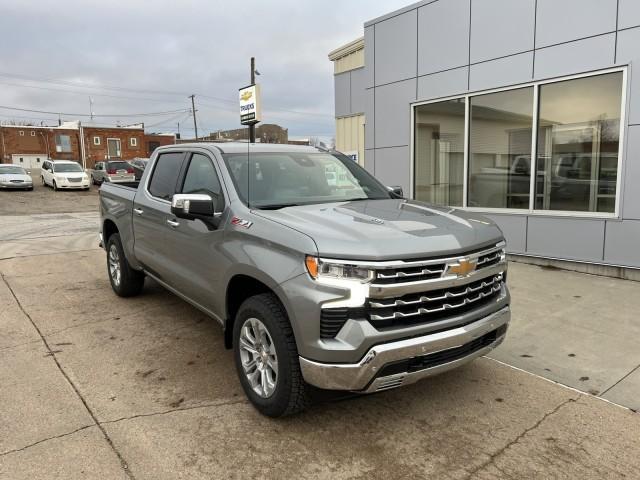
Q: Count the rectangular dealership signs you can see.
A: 1